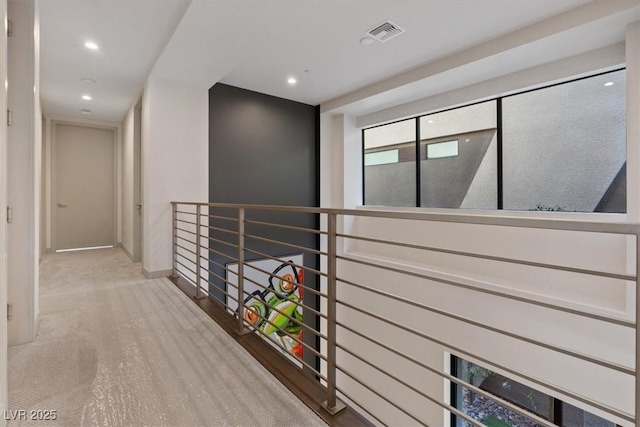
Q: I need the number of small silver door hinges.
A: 4